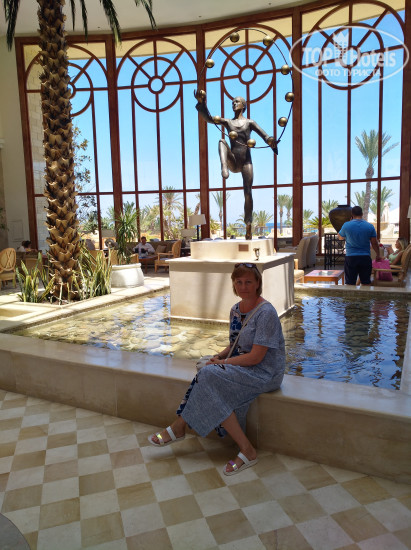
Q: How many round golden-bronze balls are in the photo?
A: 11